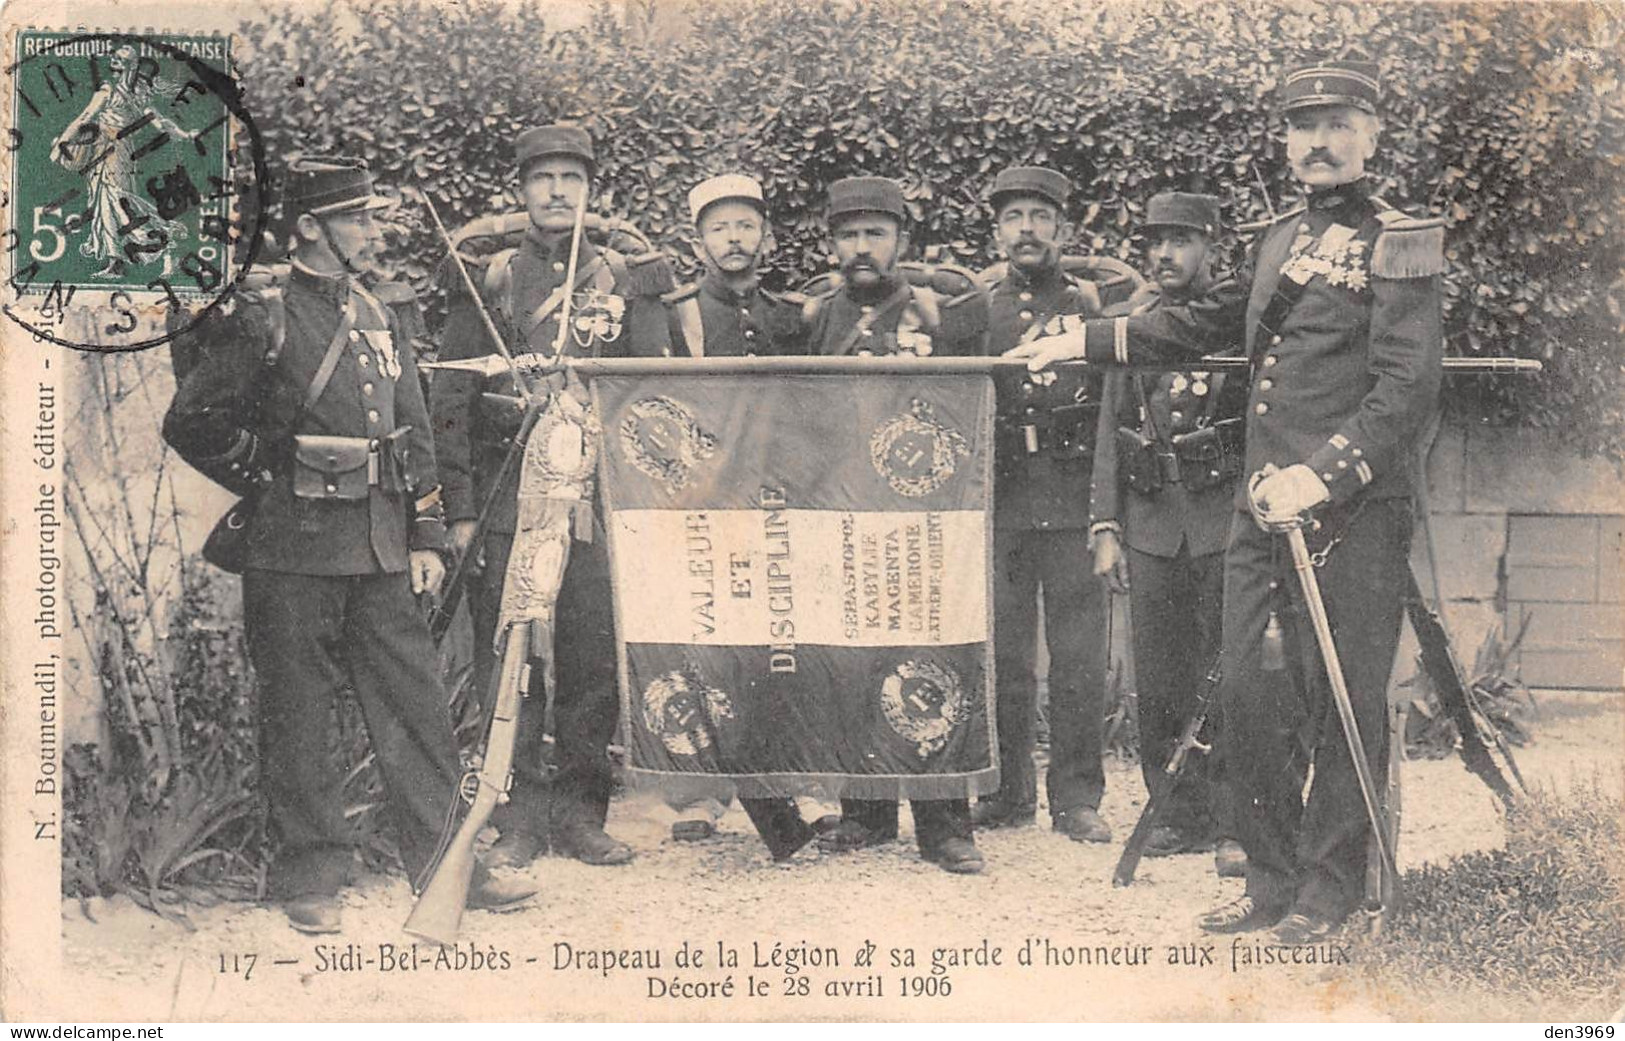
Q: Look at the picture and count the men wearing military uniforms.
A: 7